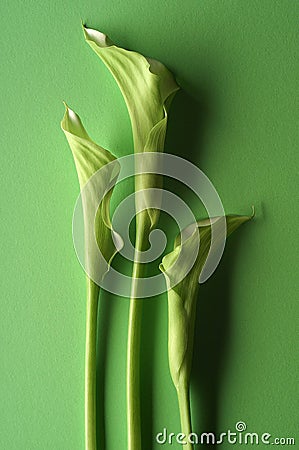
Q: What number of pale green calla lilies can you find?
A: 3